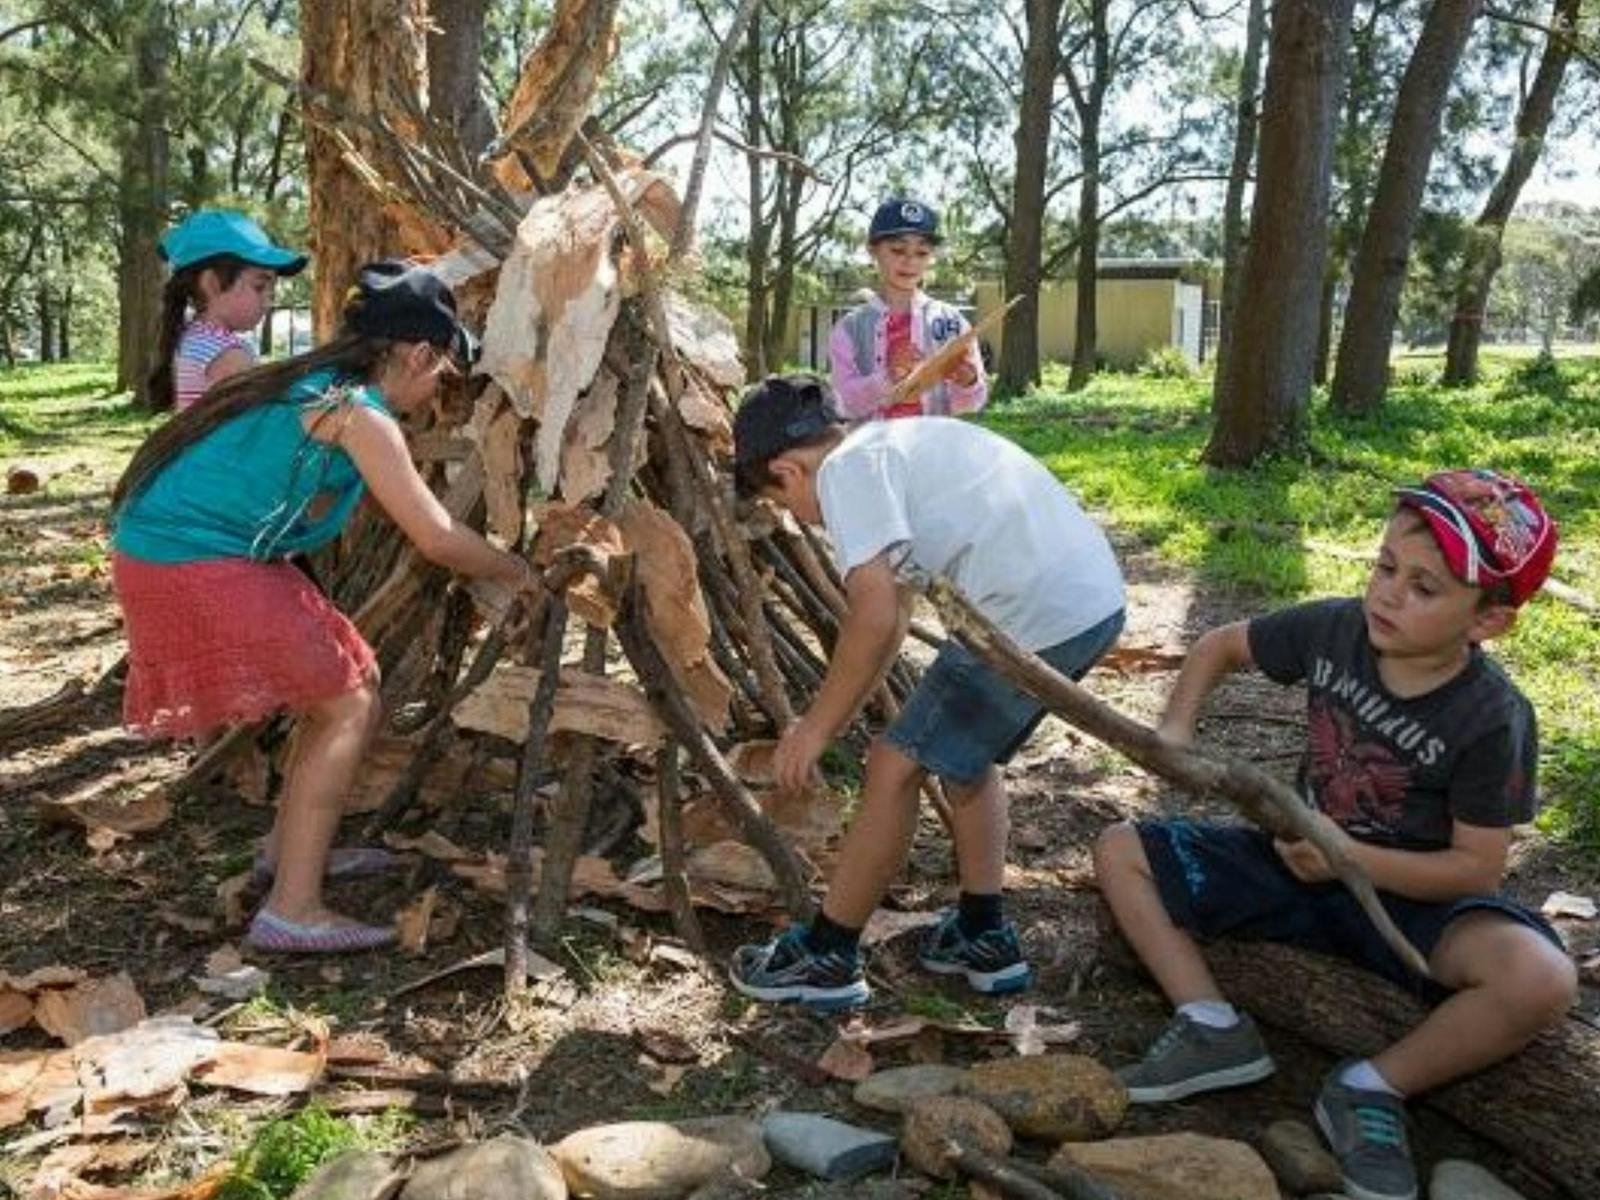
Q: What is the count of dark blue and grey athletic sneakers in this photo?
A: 2